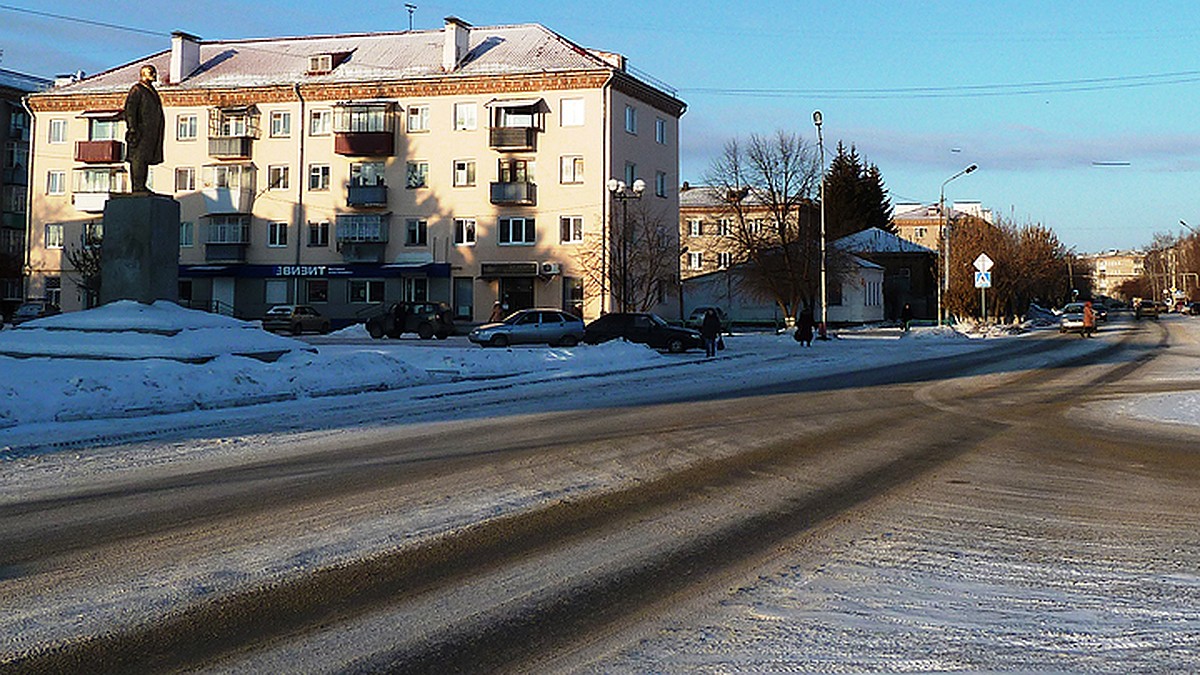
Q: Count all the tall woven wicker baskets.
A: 0